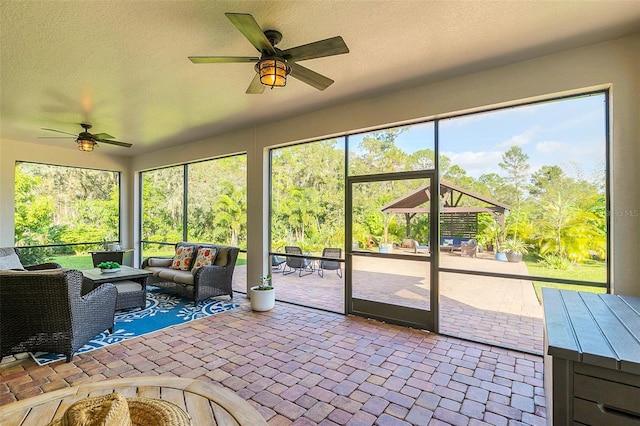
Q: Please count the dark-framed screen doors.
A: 1